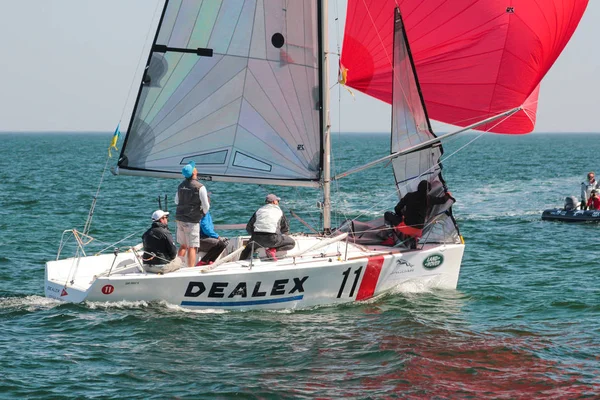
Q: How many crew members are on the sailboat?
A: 5